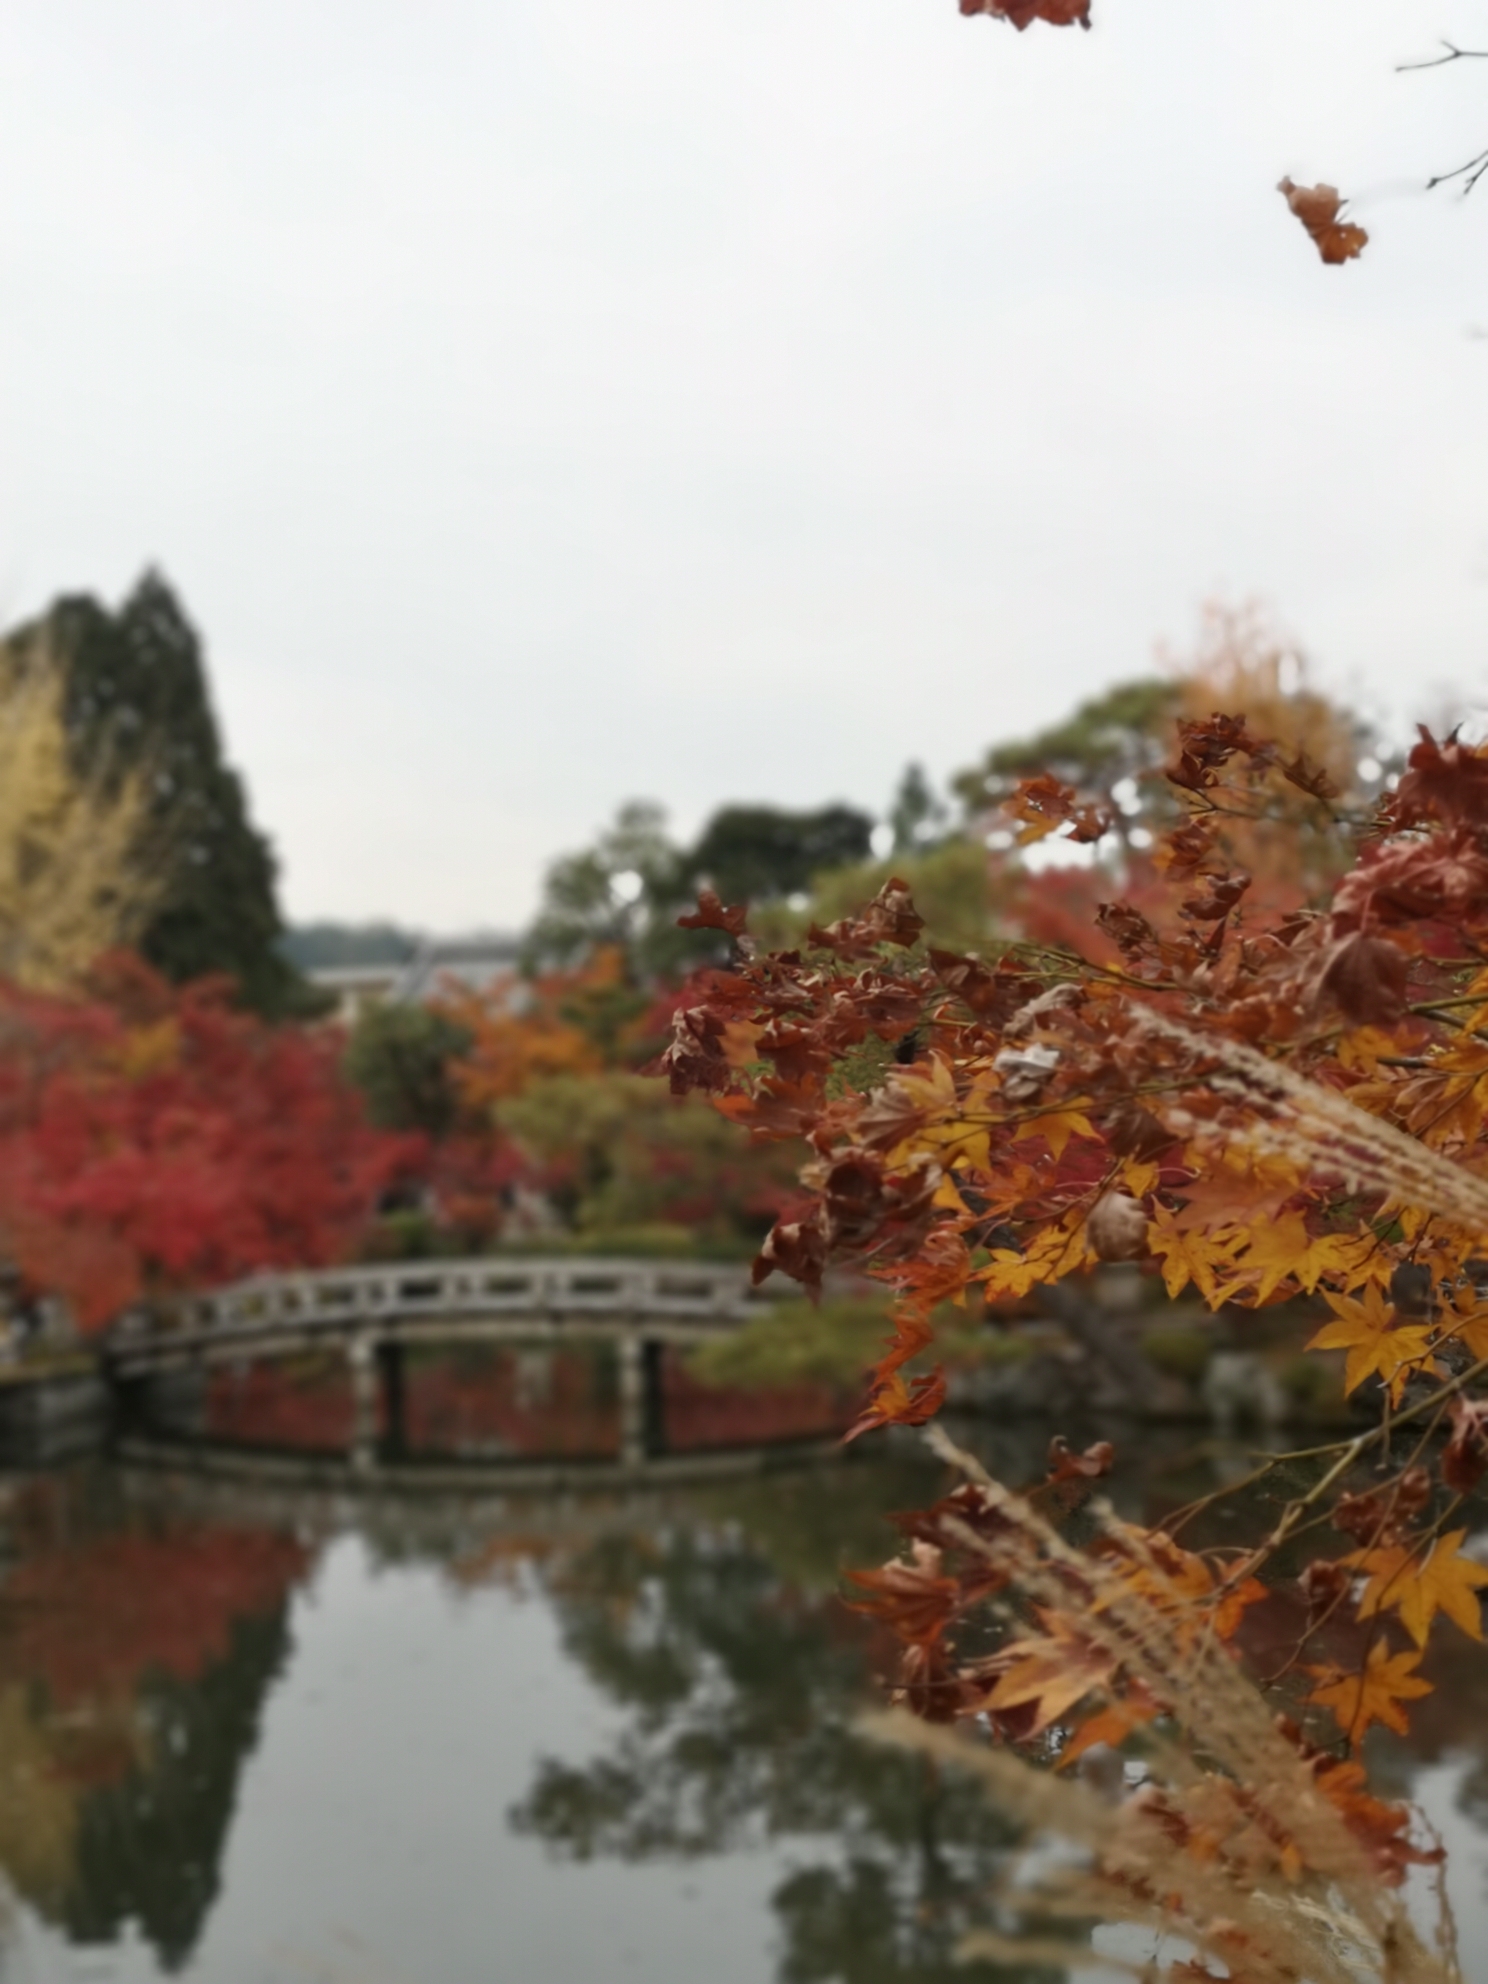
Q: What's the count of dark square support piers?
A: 2